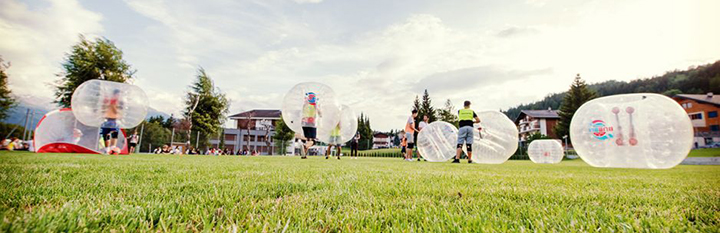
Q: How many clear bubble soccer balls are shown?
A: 7